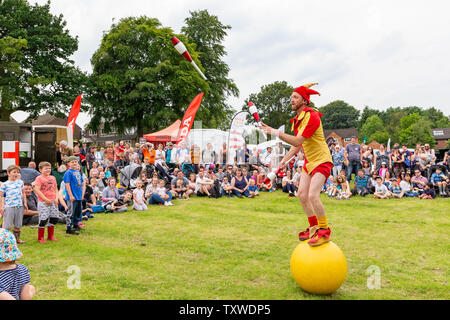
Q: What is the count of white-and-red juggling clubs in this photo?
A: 3